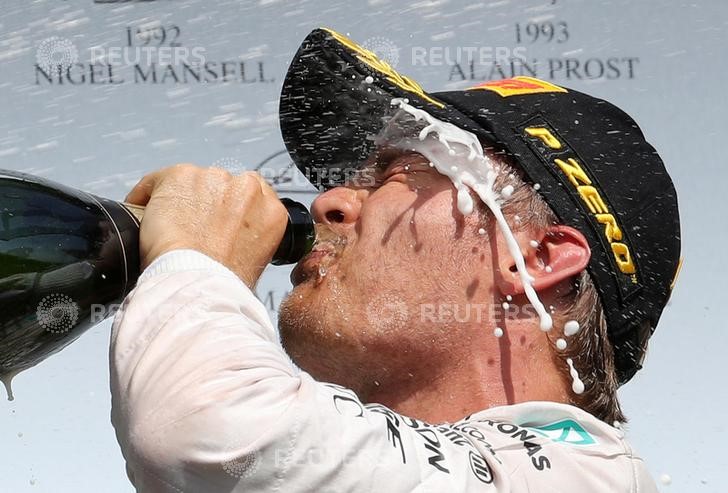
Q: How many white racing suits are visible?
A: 1